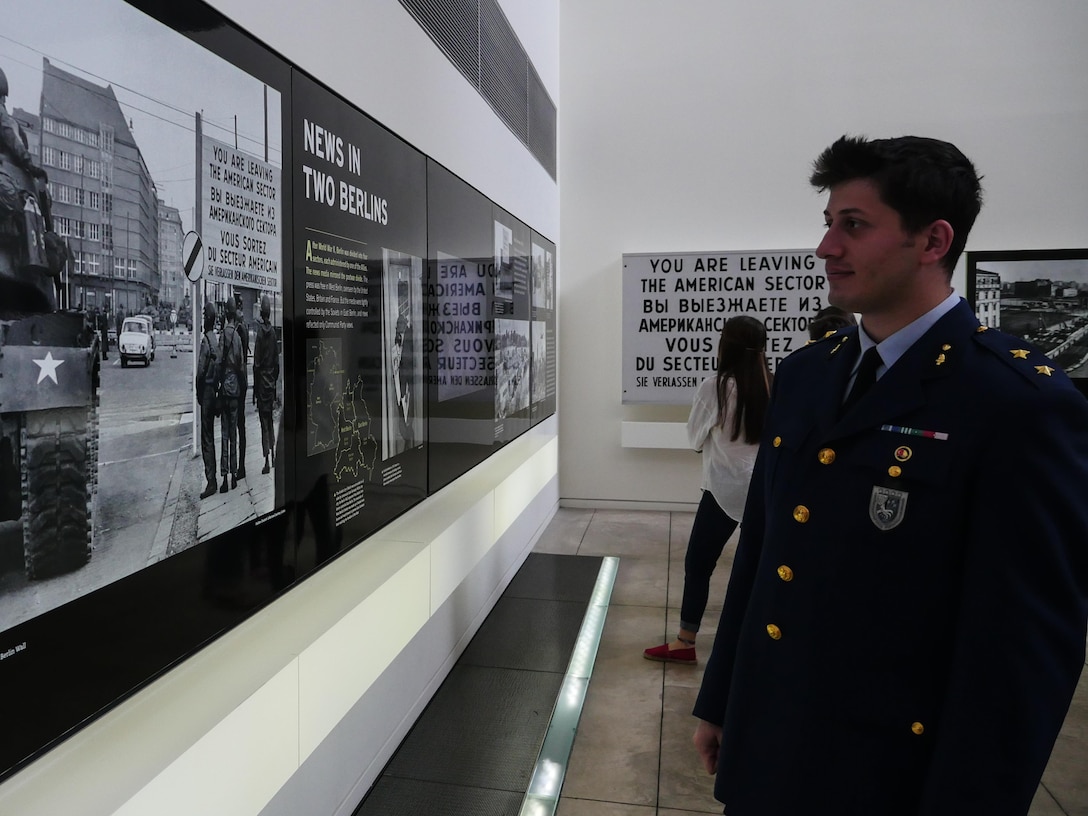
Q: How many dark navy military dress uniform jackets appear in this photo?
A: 1